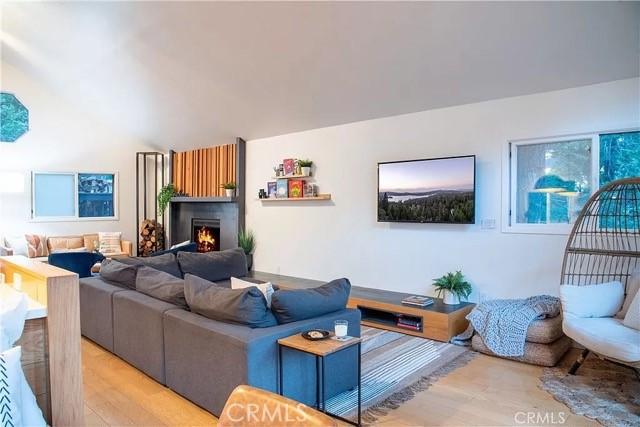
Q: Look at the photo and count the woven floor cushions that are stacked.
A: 2